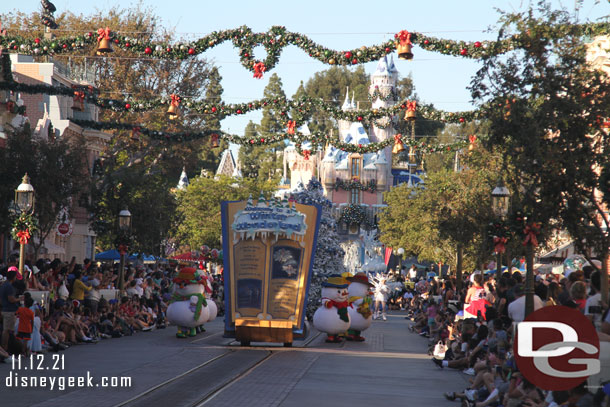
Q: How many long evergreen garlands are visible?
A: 3